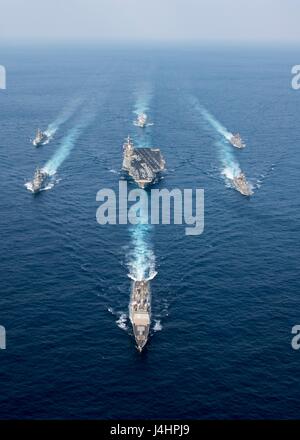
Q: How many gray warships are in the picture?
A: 7